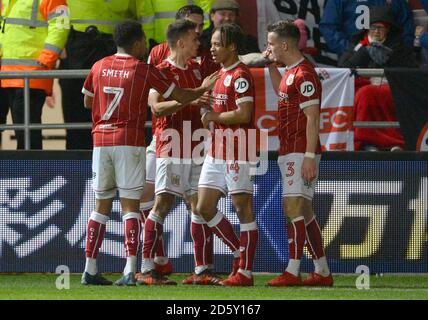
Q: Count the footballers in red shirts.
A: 5